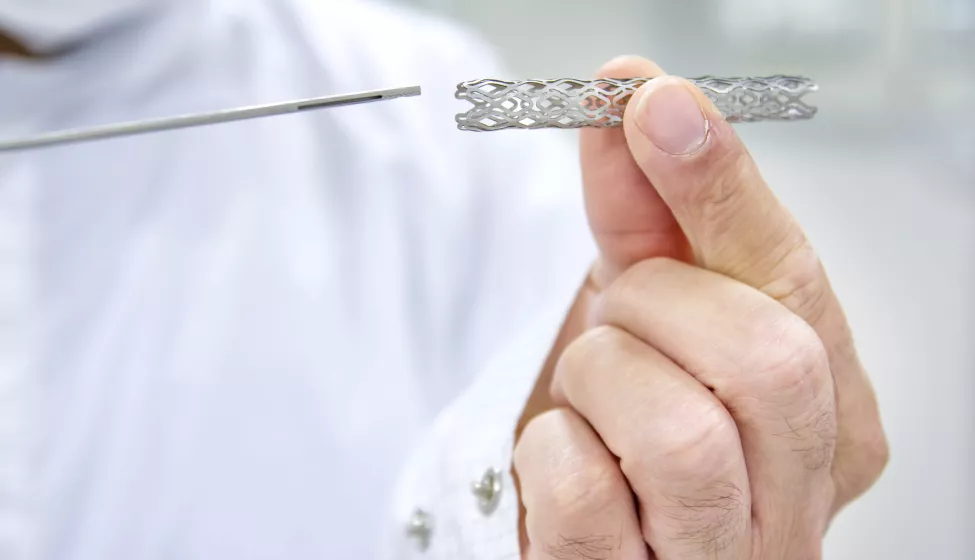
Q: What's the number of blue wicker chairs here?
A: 0